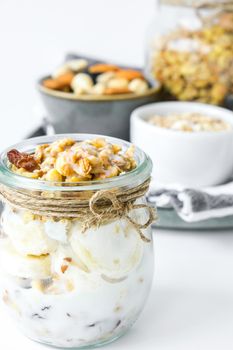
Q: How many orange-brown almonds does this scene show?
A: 5